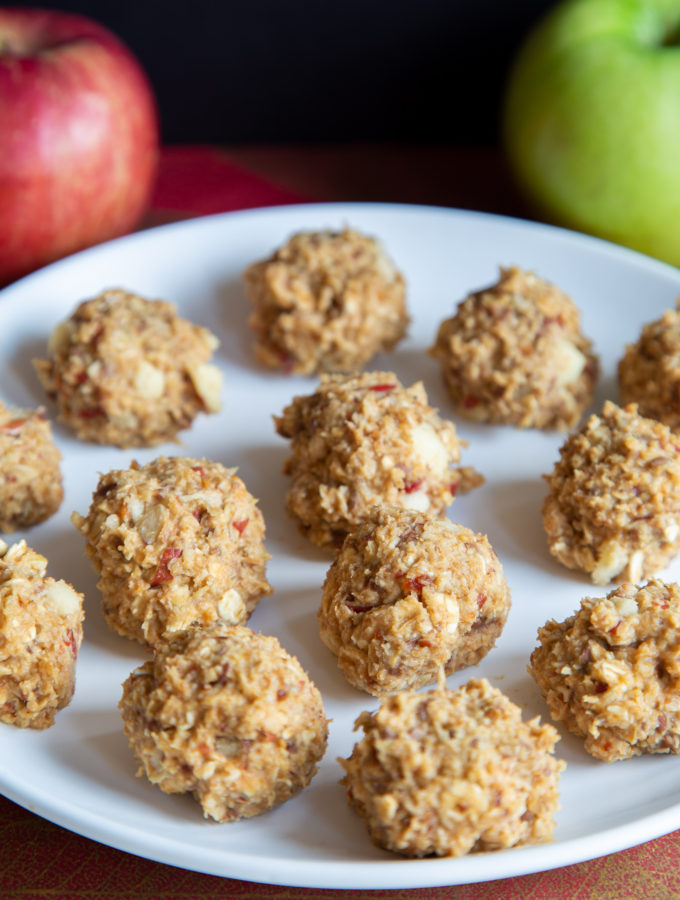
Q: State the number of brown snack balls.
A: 13